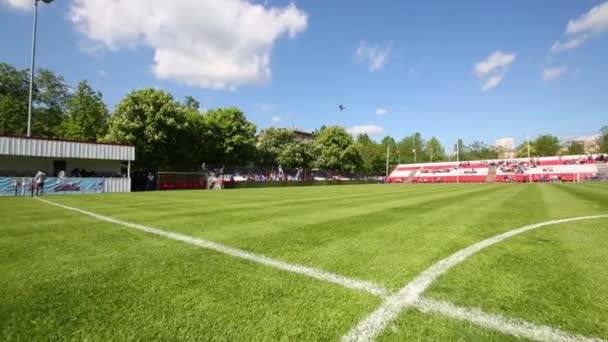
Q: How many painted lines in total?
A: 2